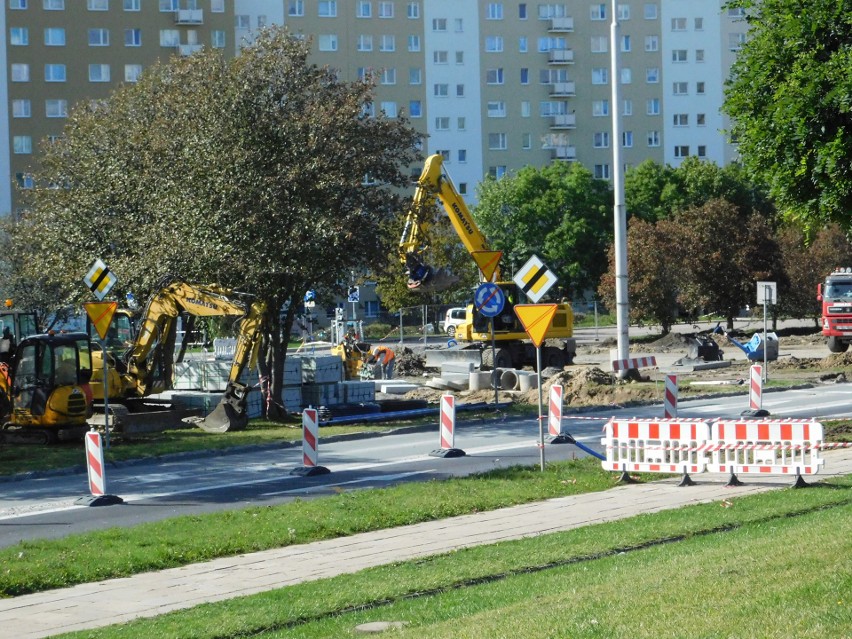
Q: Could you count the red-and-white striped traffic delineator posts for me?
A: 6